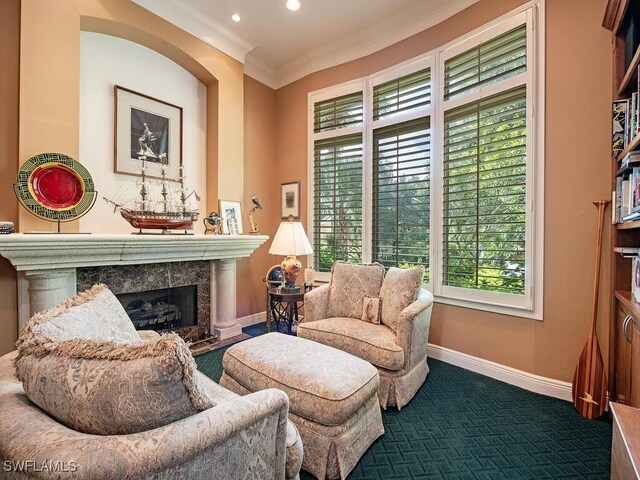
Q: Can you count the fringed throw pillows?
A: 2